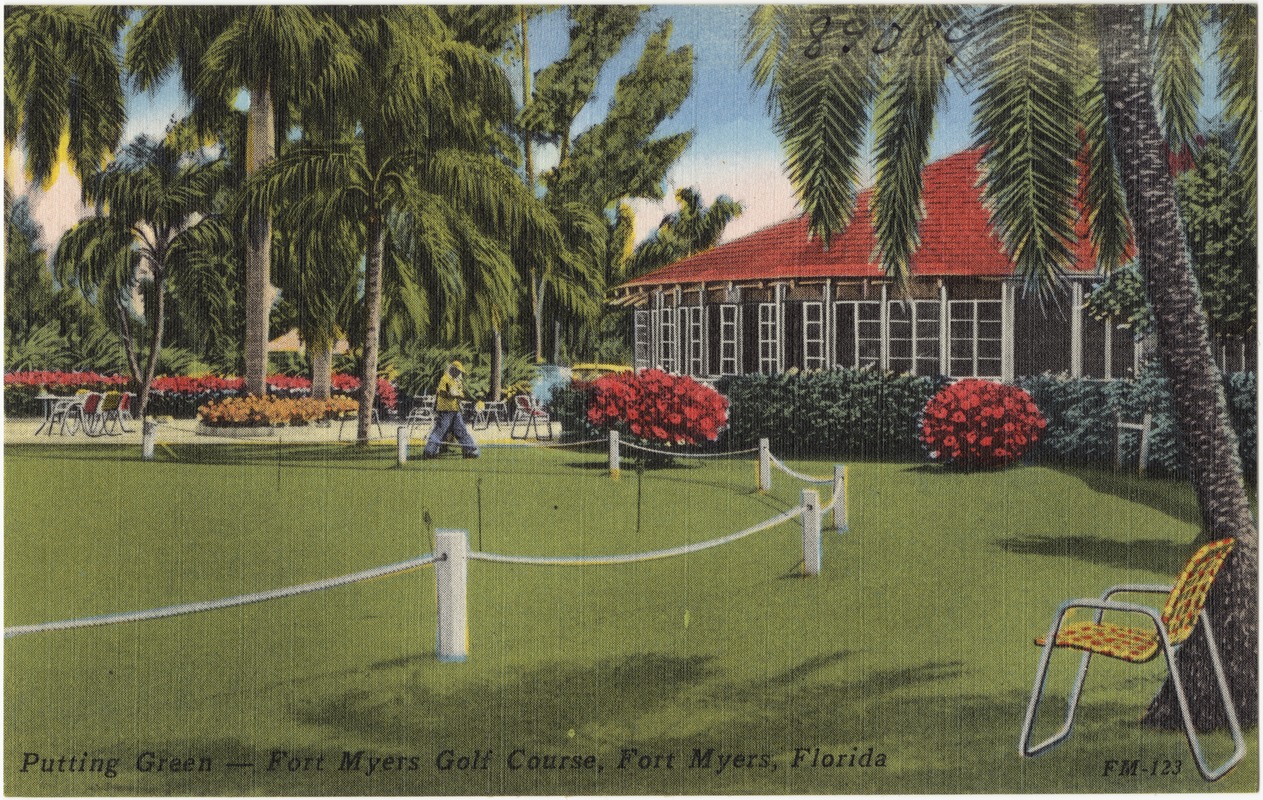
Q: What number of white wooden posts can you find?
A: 7